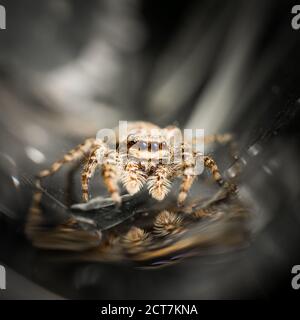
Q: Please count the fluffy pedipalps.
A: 2